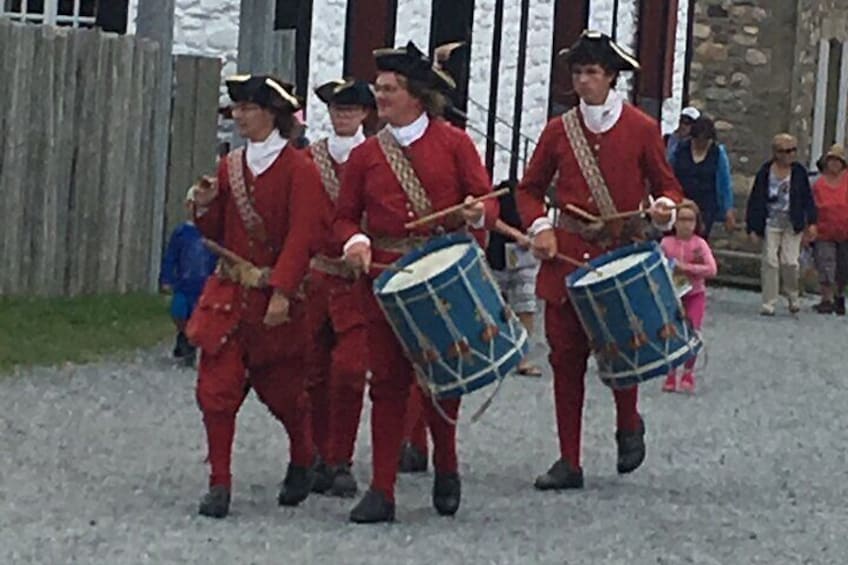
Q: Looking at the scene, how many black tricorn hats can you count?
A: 4